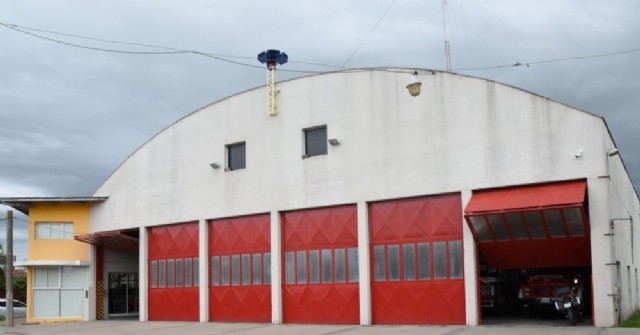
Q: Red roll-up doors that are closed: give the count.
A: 4